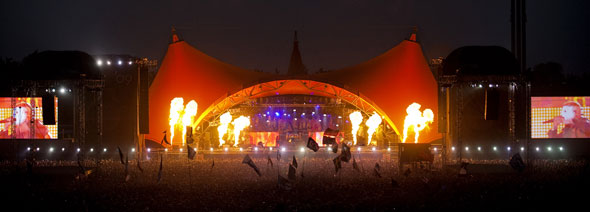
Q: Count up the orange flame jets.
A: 8